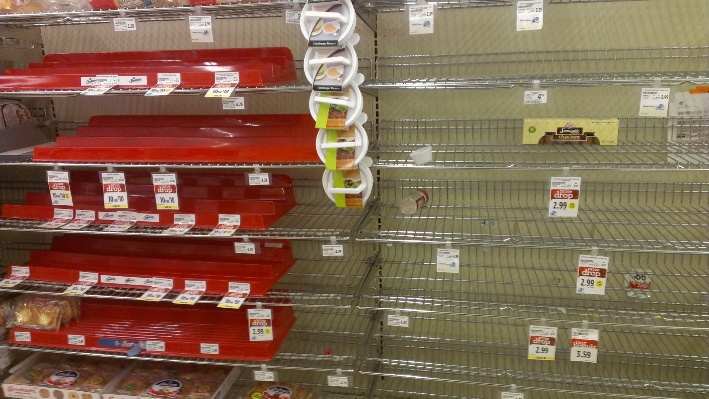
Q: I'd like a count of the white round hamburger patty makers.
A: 5